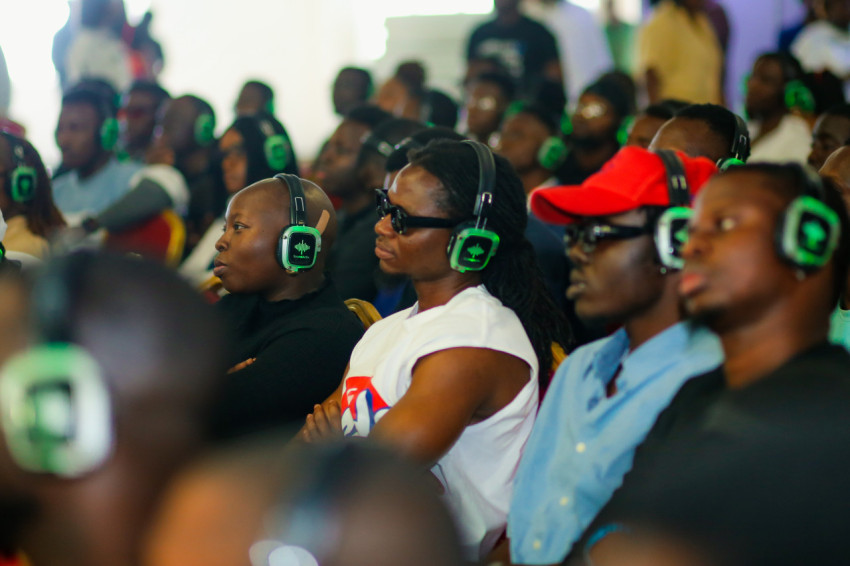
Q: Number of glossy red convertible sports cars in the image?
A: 0